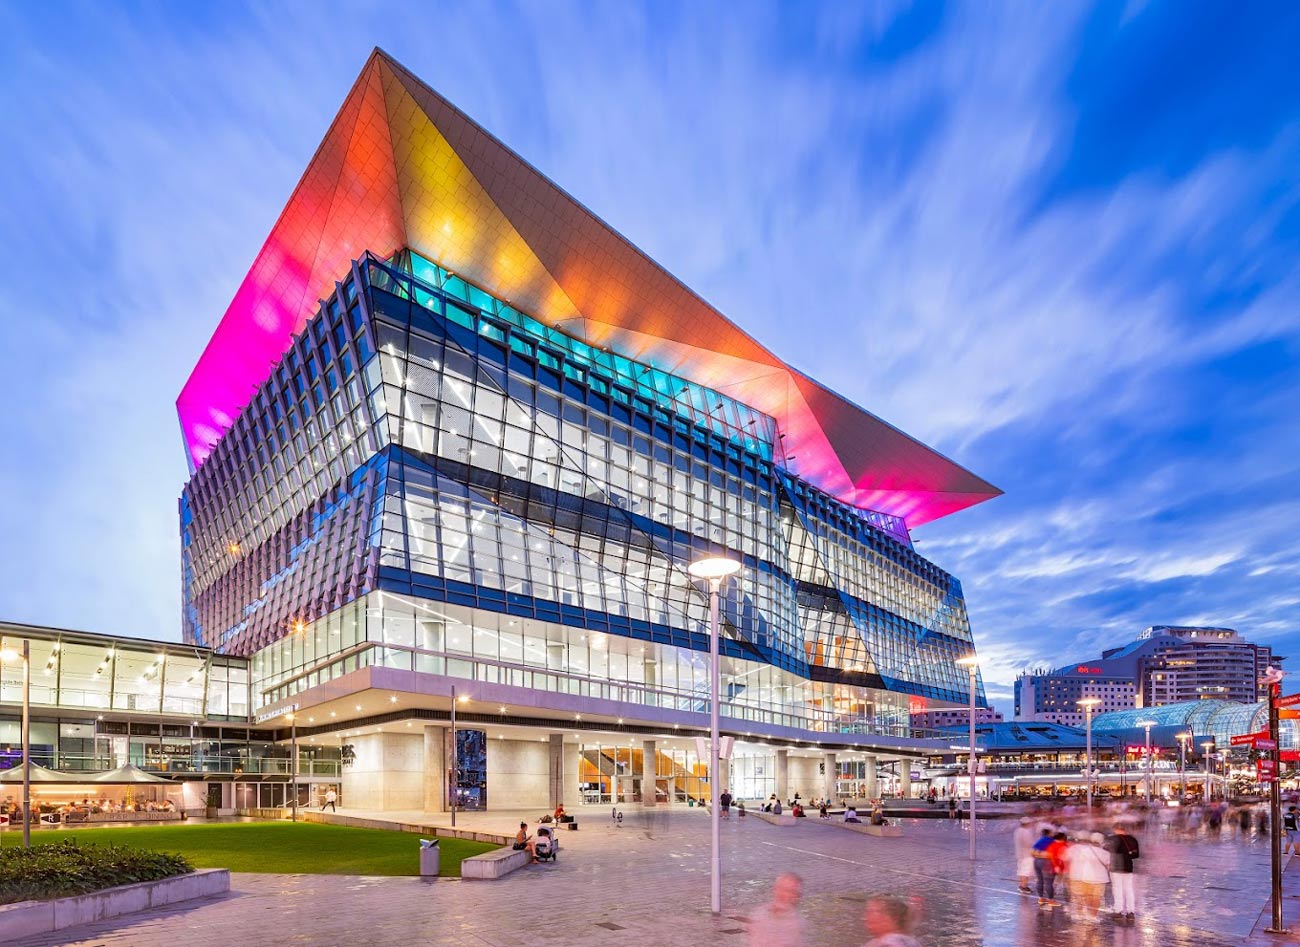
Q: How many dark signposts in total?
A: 1